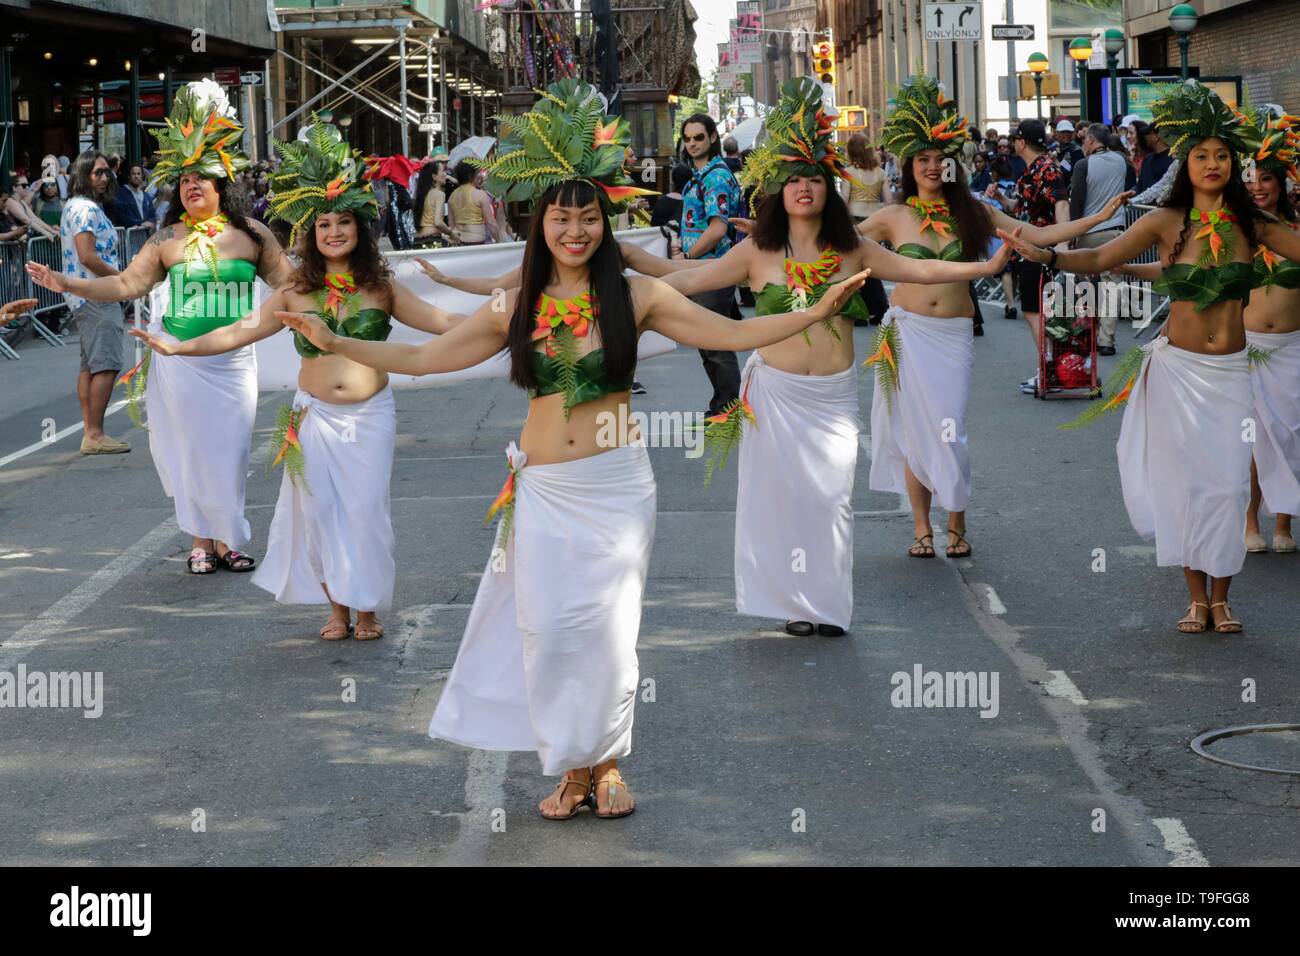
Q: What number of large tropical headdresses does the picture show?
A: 7